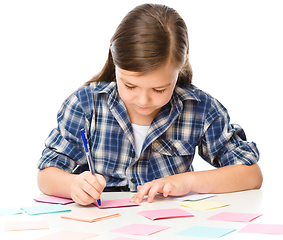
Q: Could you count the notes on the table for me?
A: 15